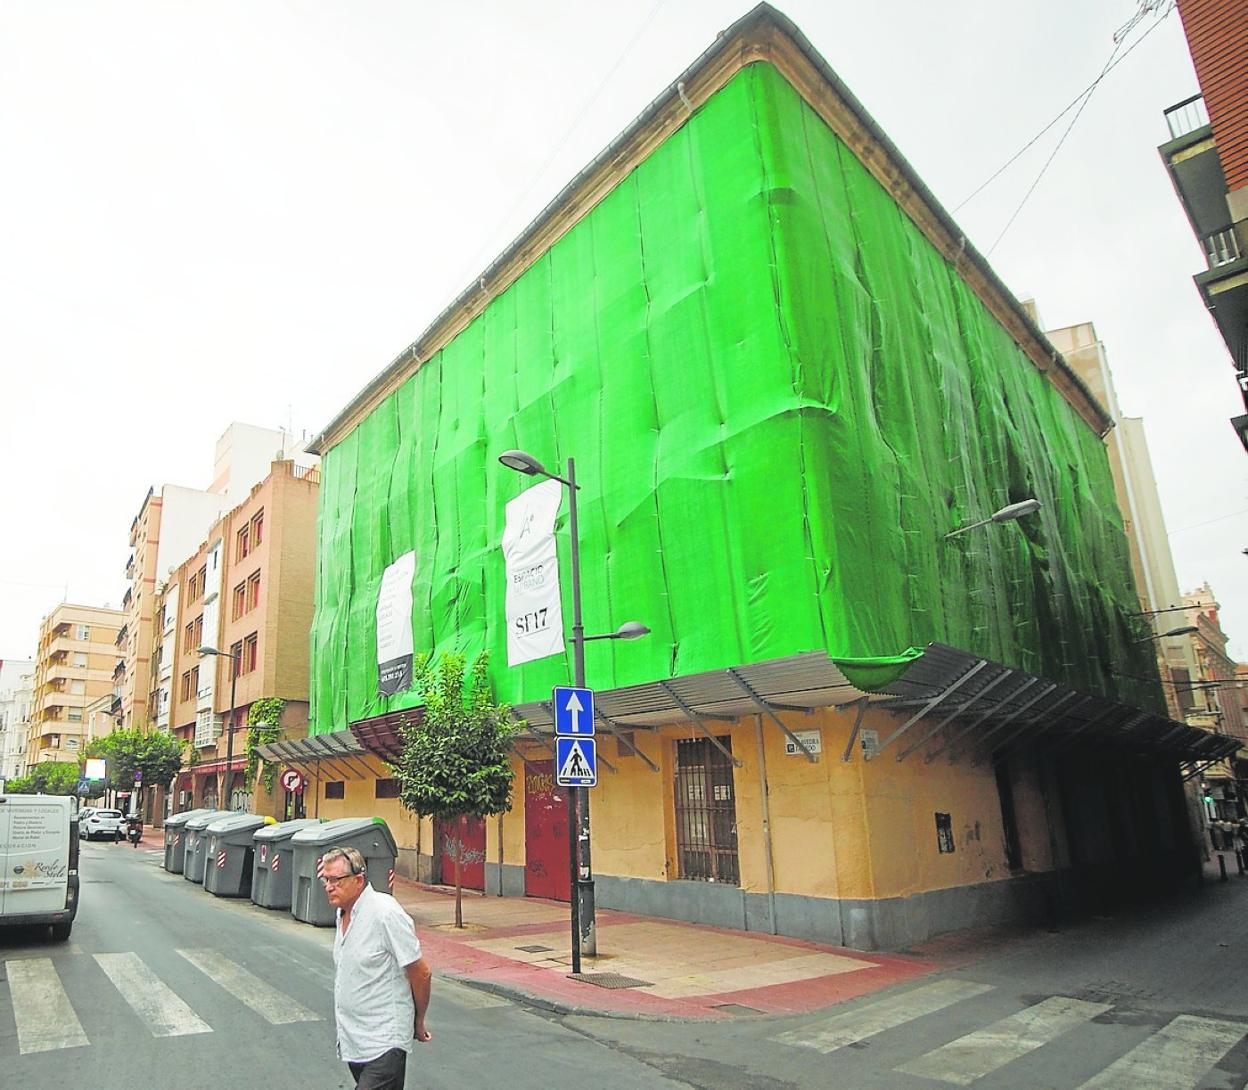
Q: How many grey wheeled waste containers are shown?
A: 5